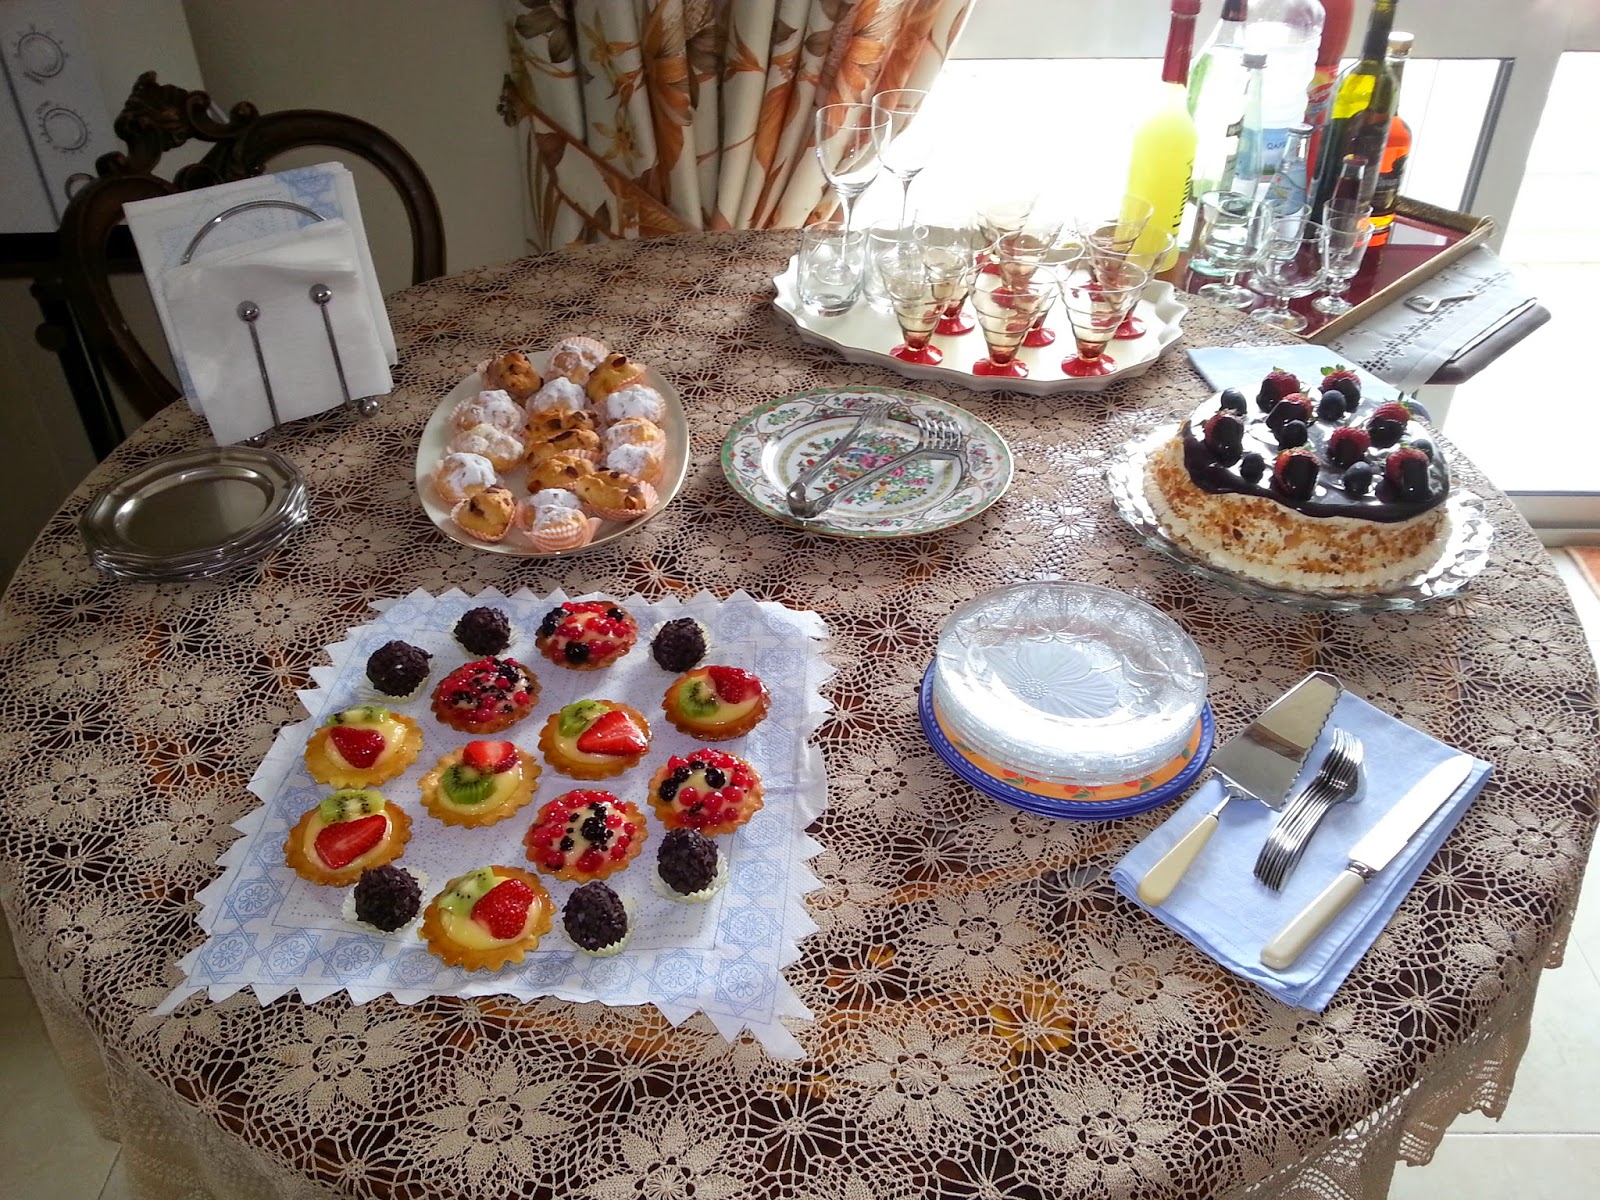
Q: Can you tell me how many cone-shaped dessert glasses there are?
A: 9